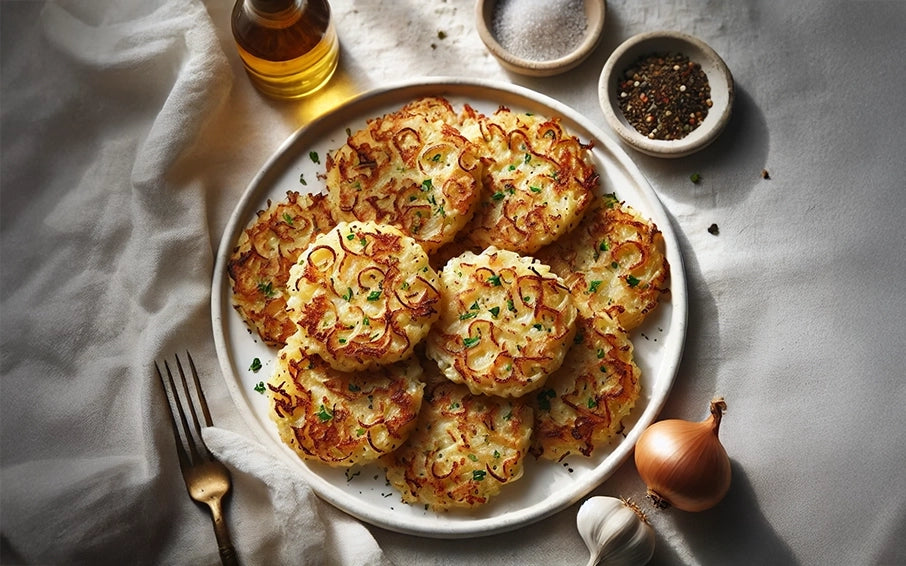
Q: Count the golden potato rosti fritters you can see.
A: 9